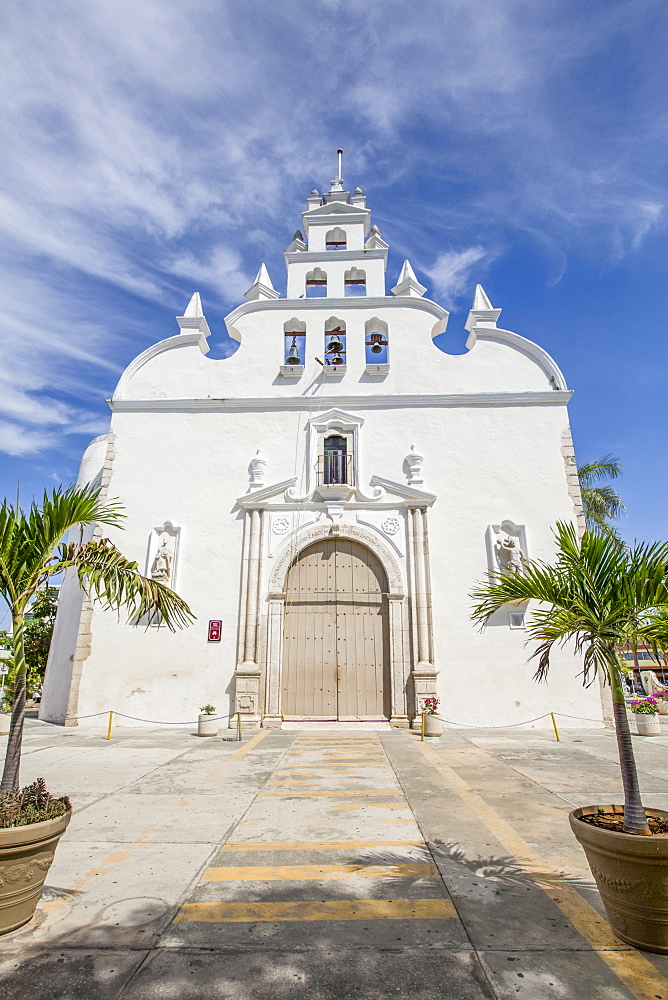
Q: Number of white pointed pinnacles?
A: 4